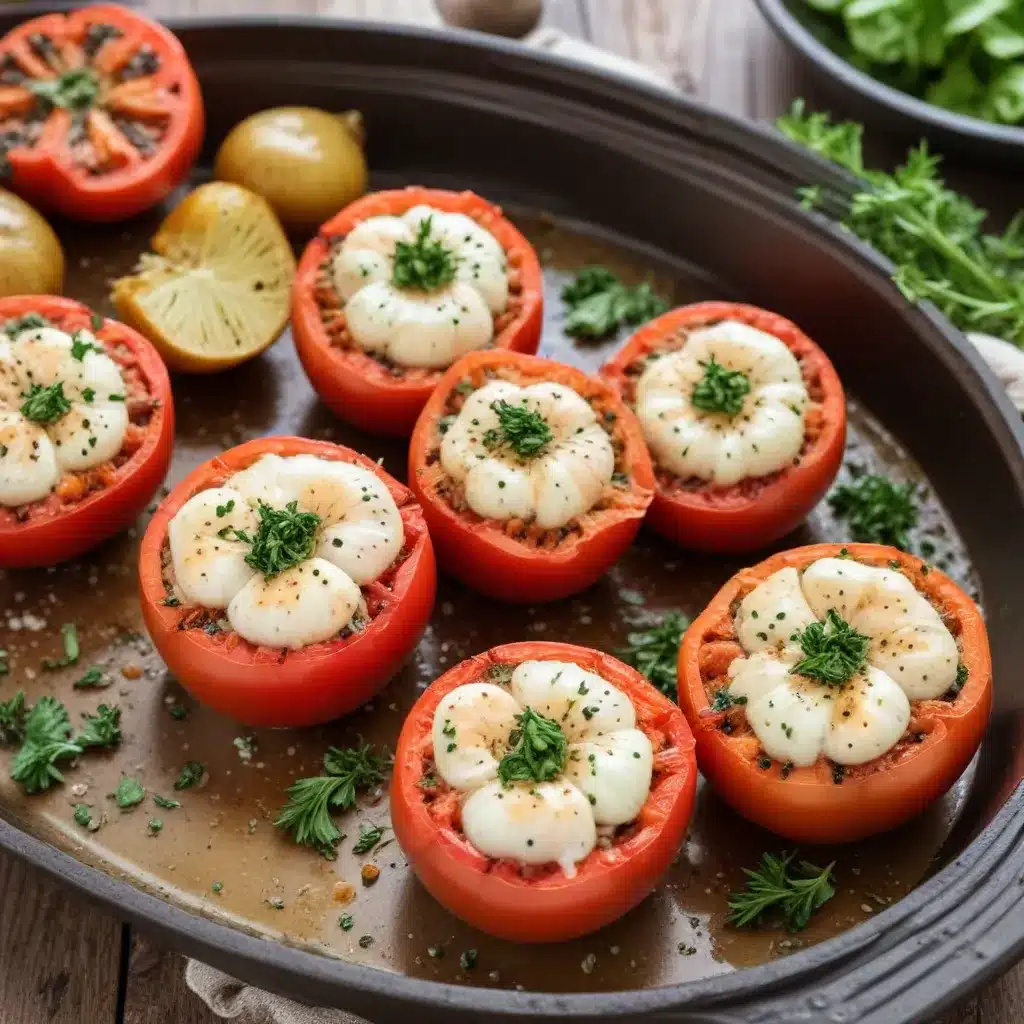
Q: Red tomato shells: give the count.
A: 8